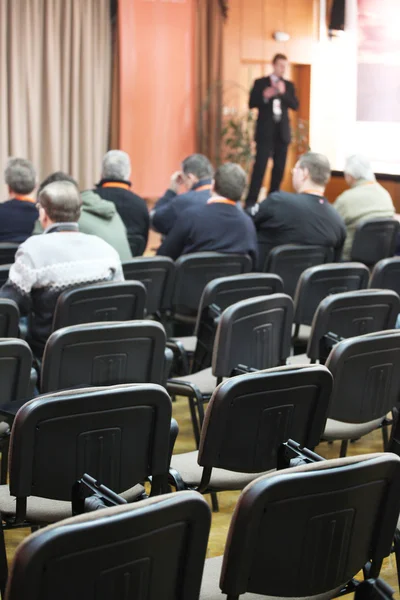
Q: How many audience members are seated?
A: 8